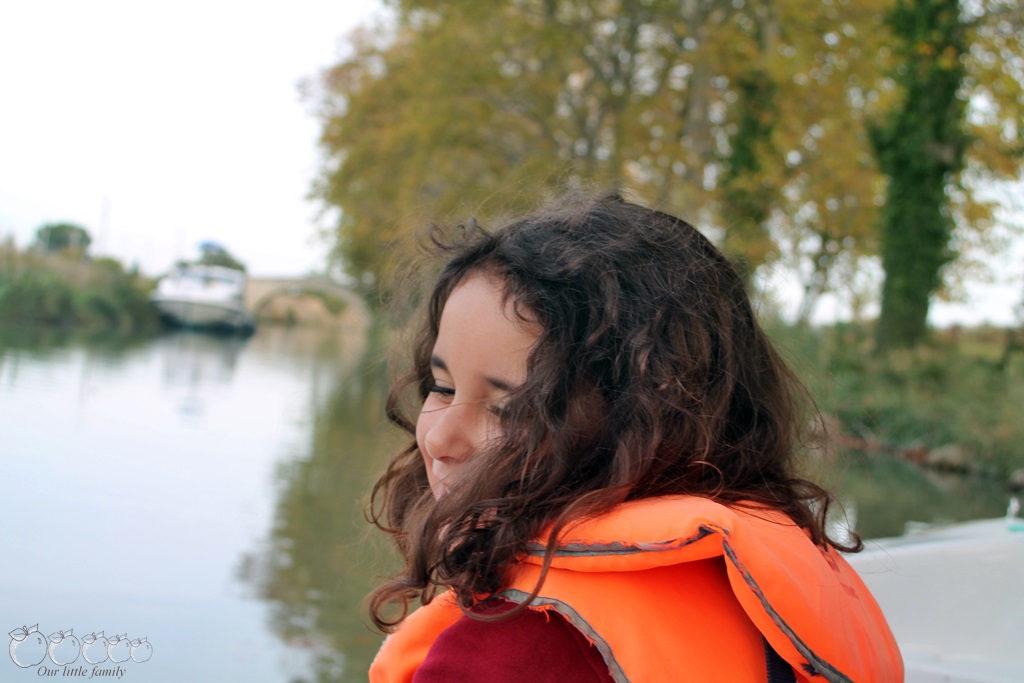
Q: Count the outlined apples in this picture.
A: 5